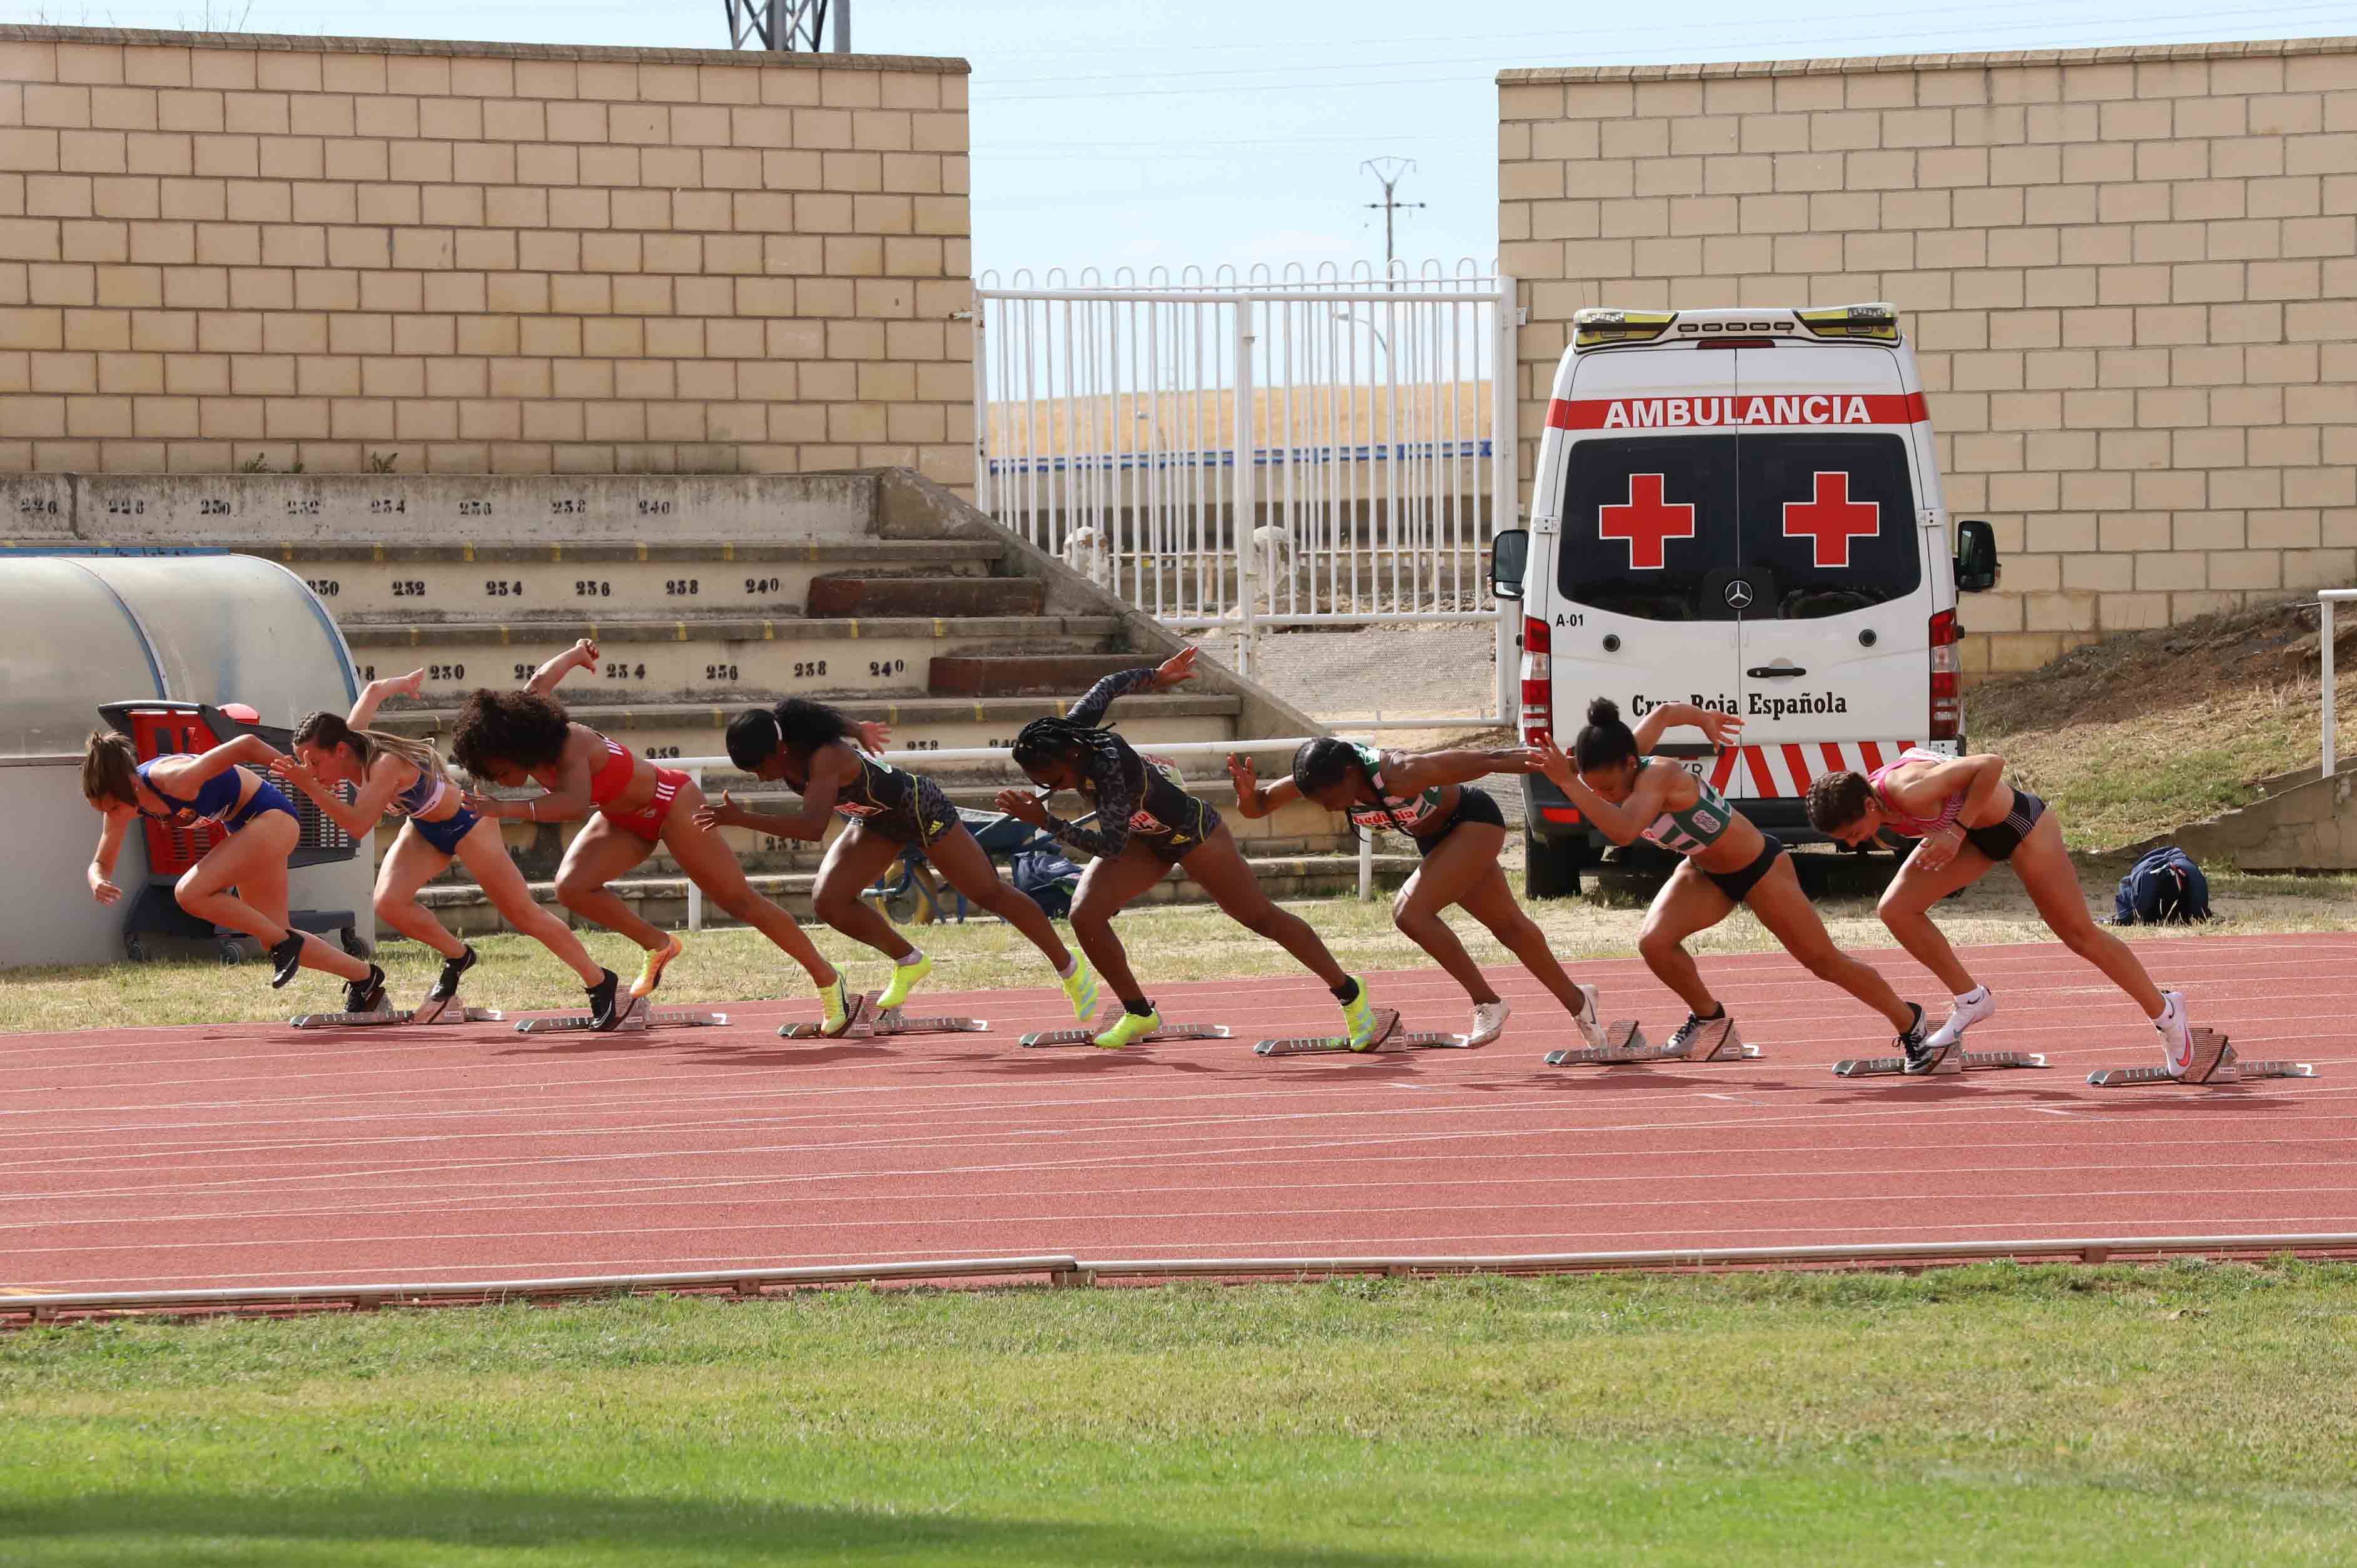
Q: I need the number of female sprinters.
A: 8